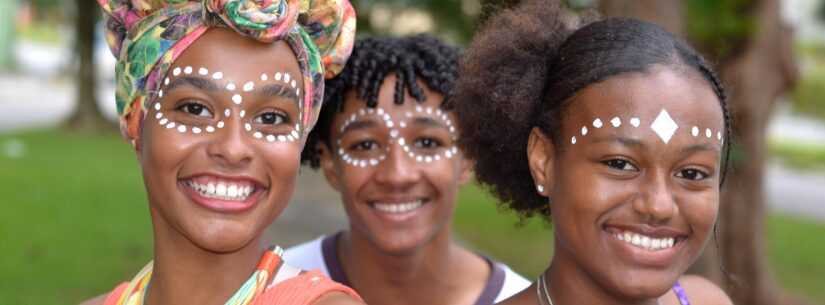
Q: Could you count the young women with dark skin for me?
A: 2